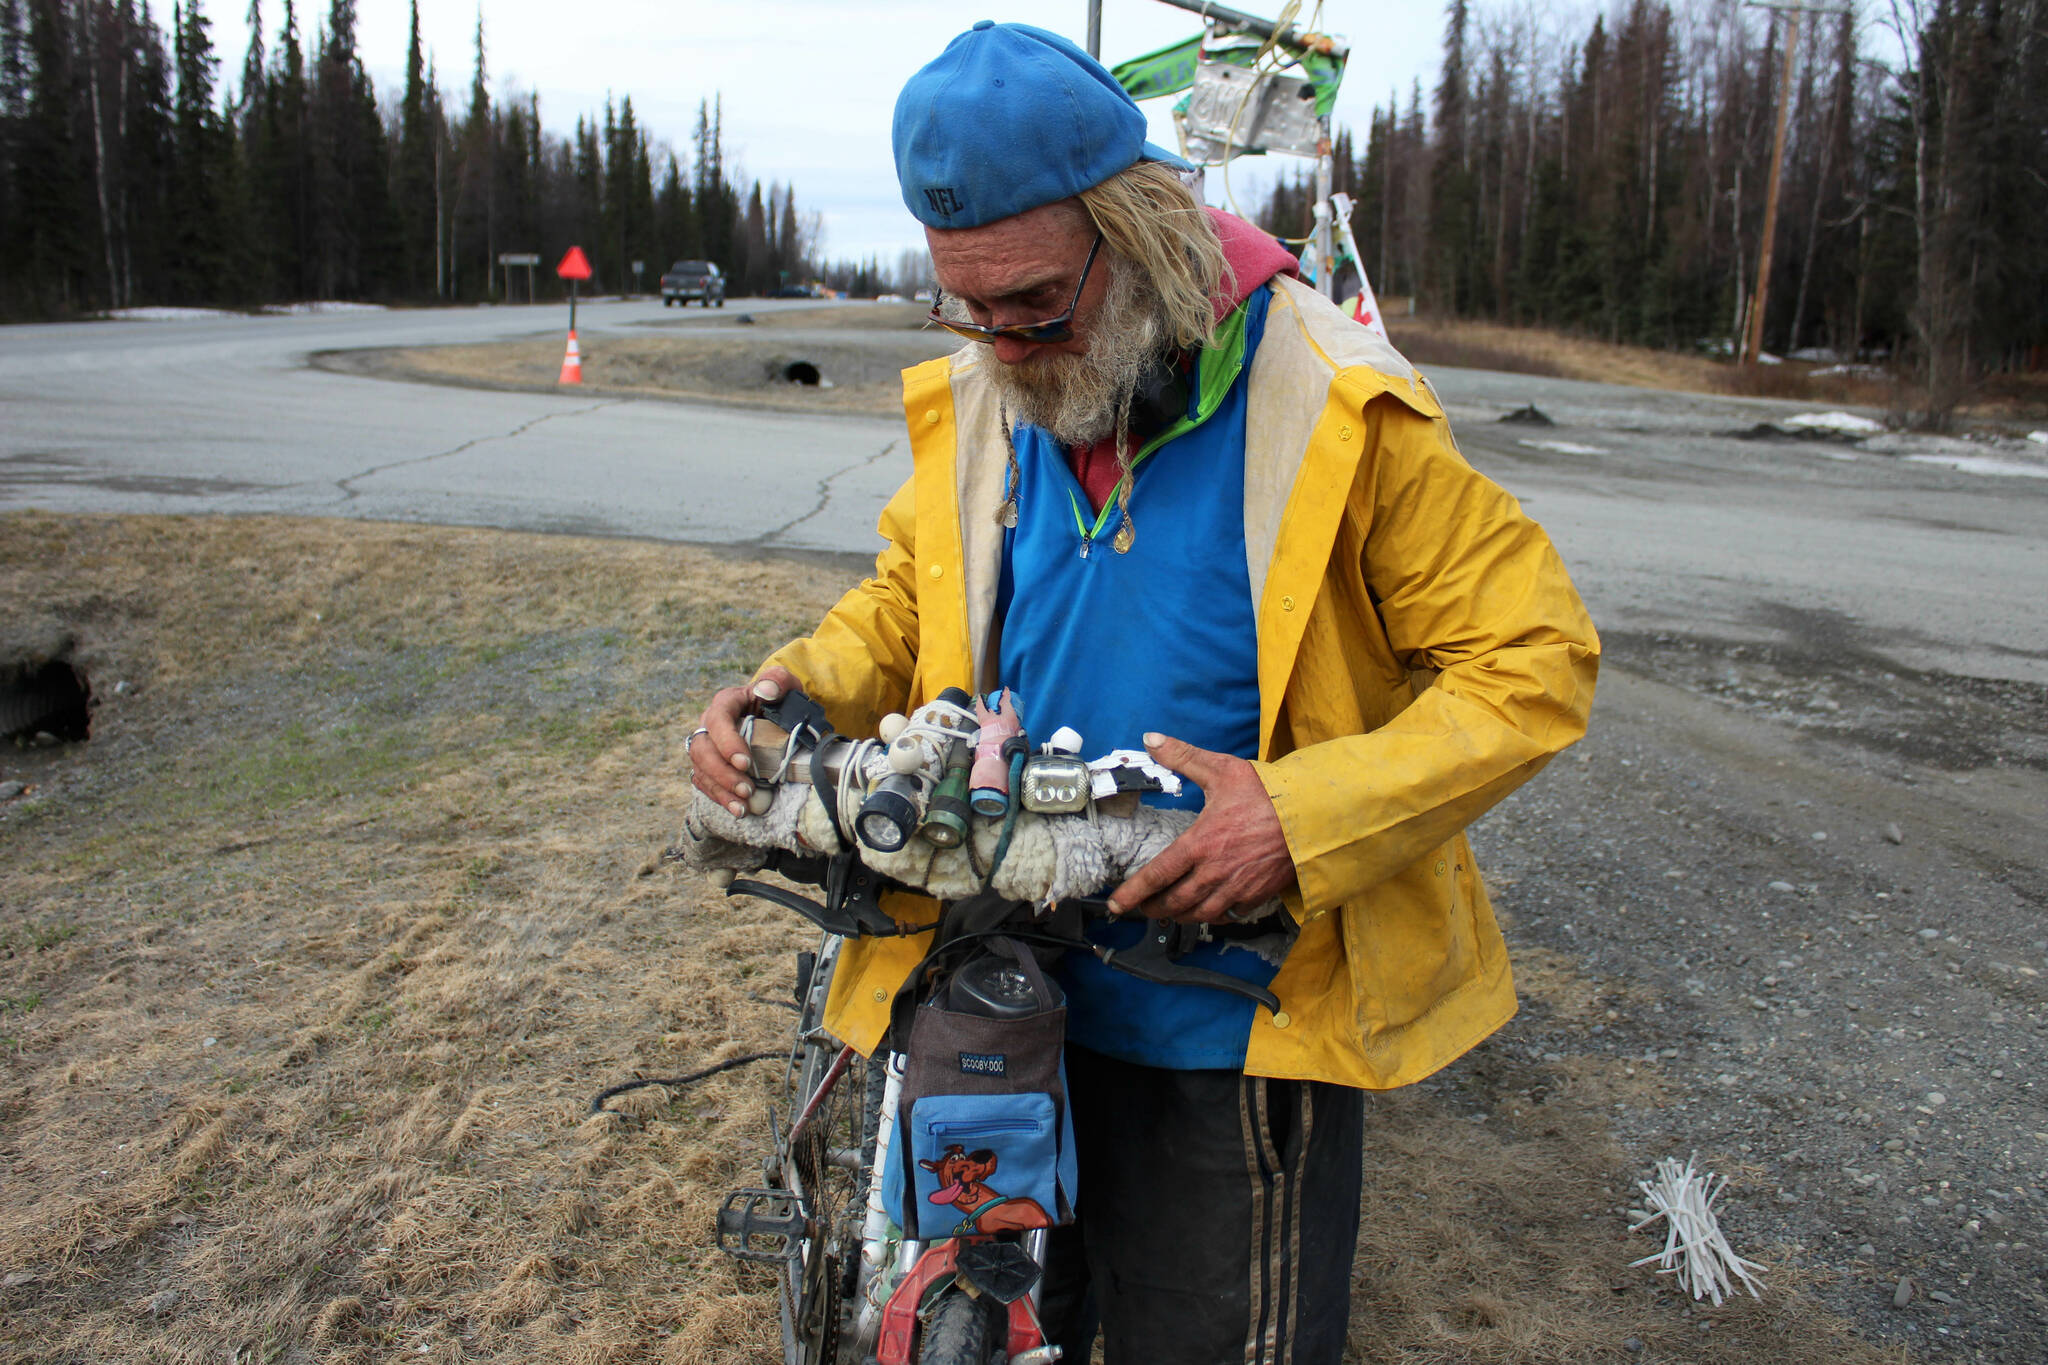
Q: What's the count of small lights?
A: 4